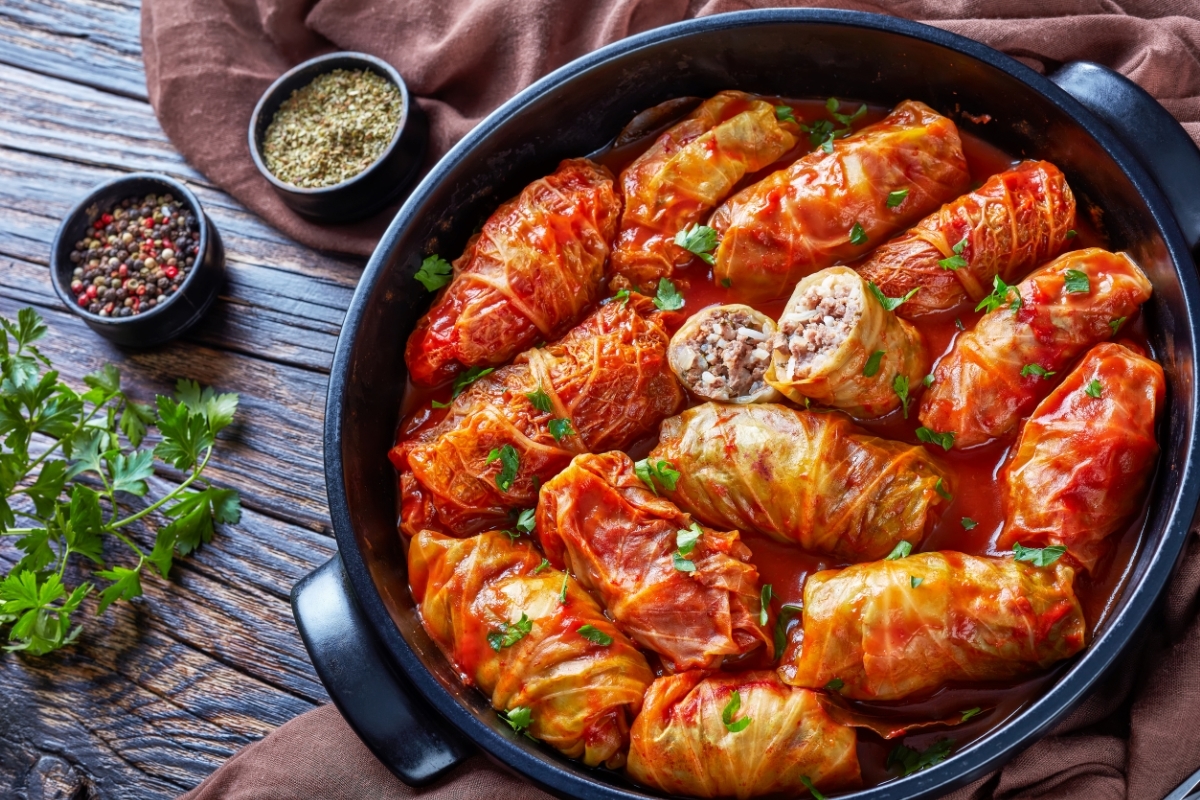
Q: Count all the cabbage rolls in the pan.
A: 13